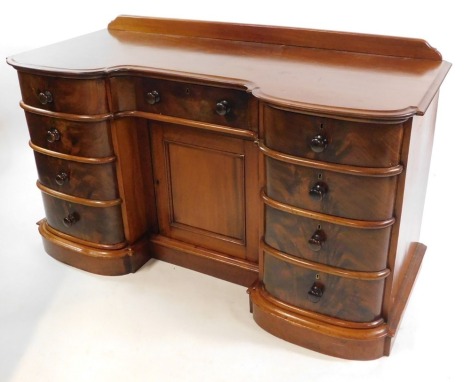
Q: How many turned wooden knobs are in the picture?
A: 10